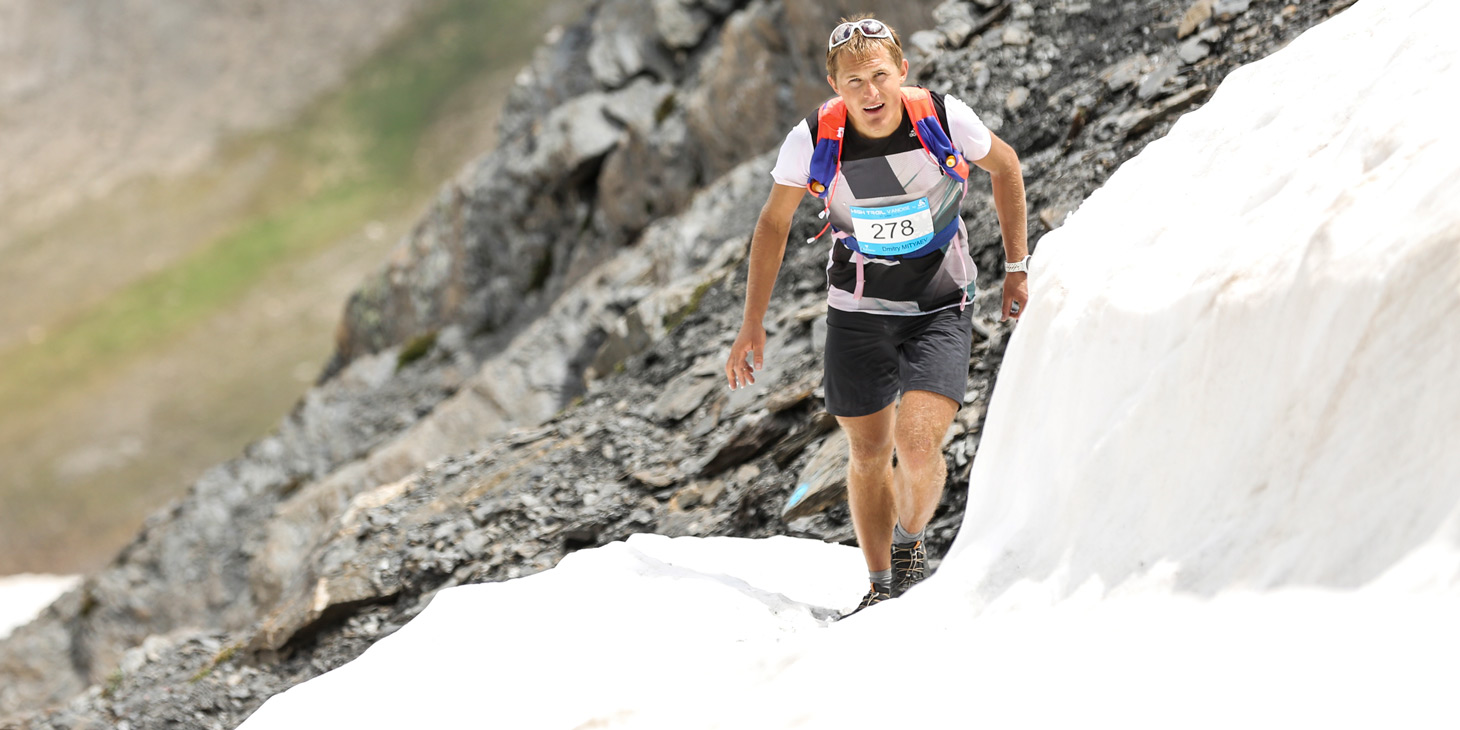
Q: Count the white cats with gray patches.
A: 0